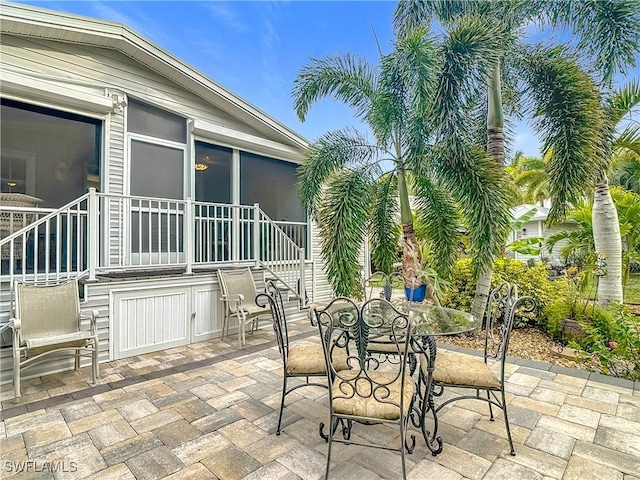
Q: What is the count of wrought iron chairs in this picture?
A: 4